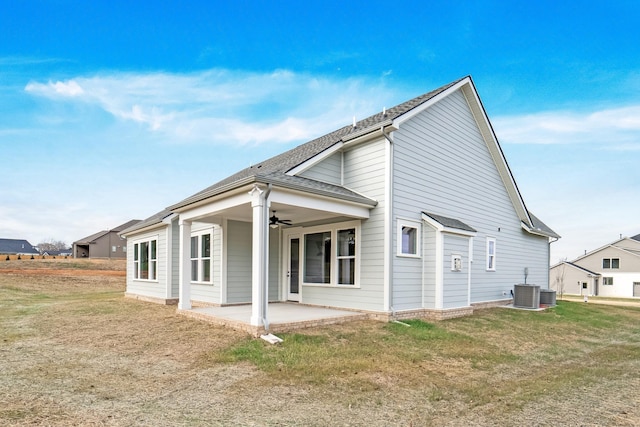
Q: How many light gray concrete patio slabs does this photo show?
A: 1